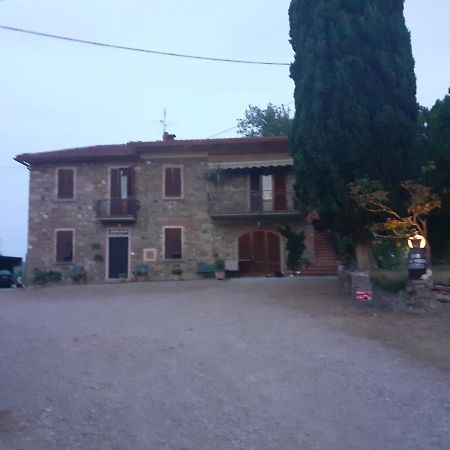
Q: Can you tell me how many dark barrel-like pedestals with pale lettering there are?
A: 1